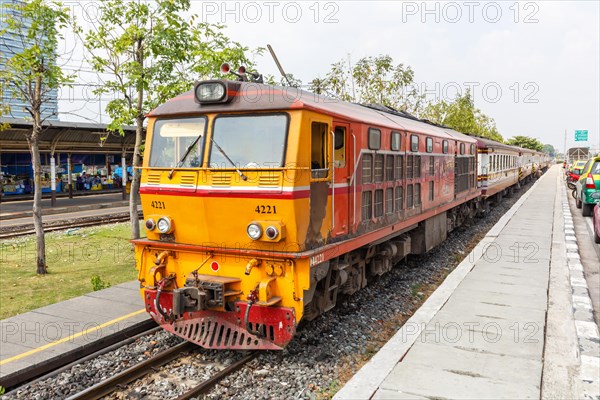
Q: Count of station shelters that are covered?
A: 1